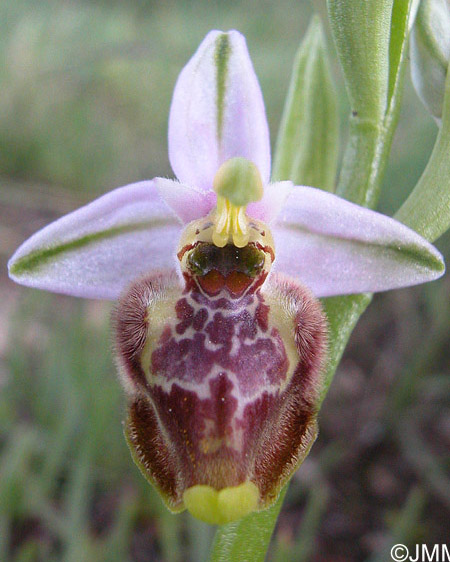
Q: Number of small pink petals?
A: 2